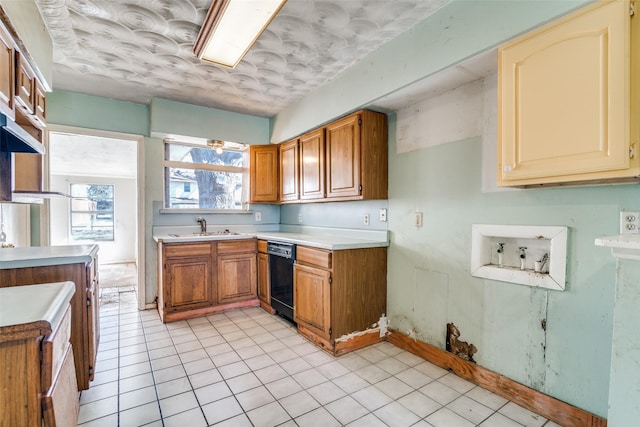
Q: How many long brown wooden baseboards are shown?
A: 1